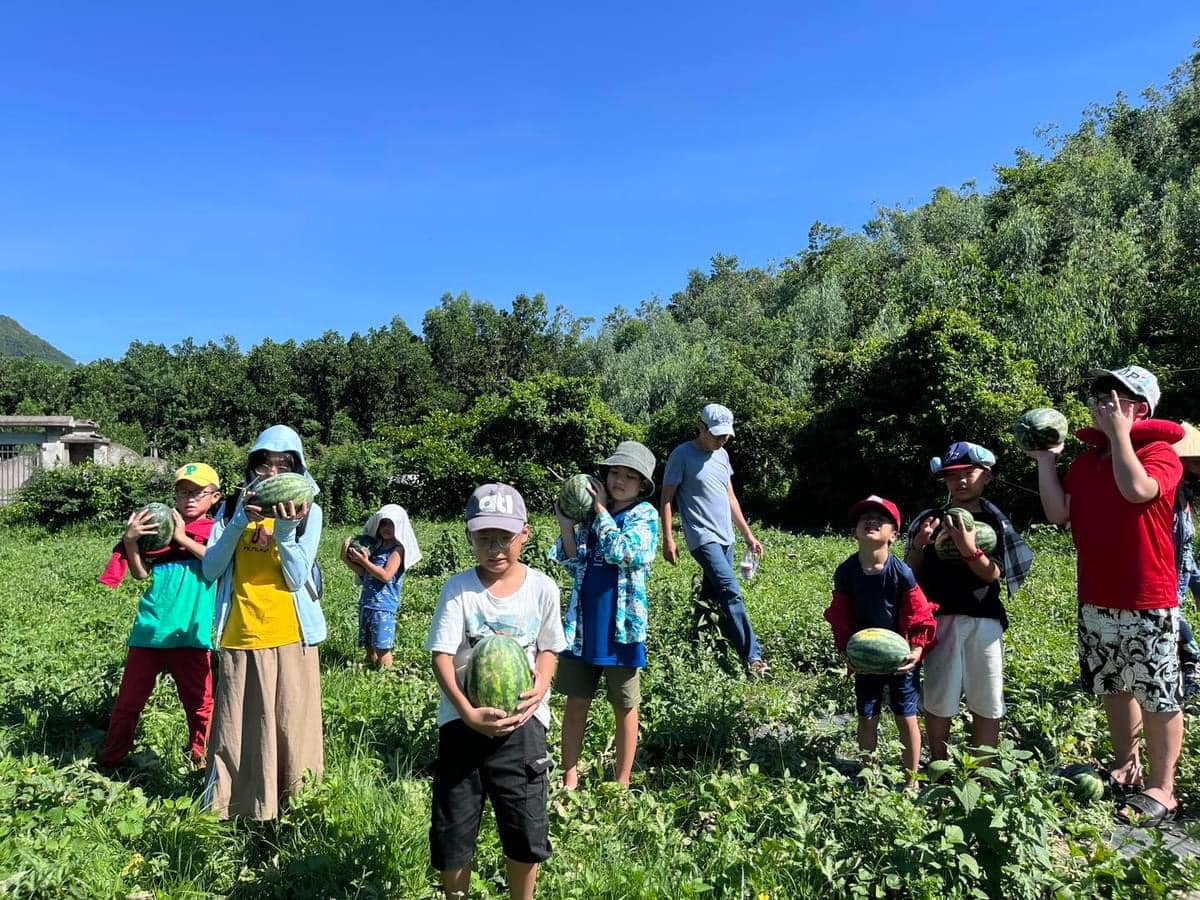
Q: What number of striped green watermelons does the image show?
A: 10